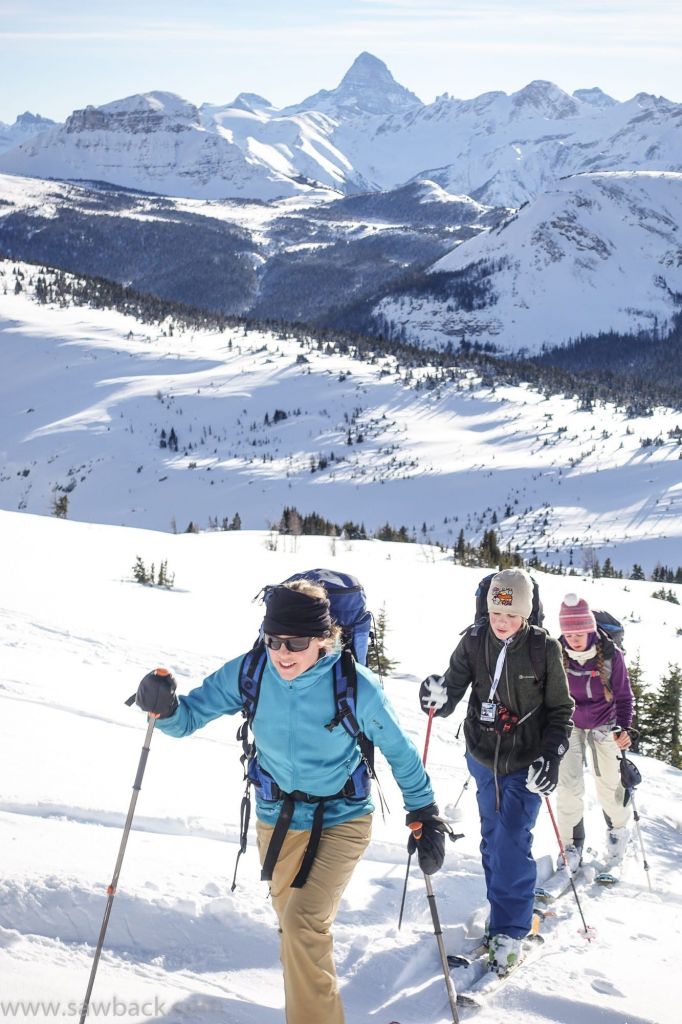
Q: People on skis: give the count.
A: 3